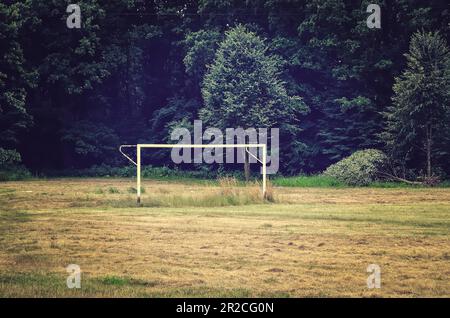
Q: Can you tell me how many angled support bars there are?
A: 2